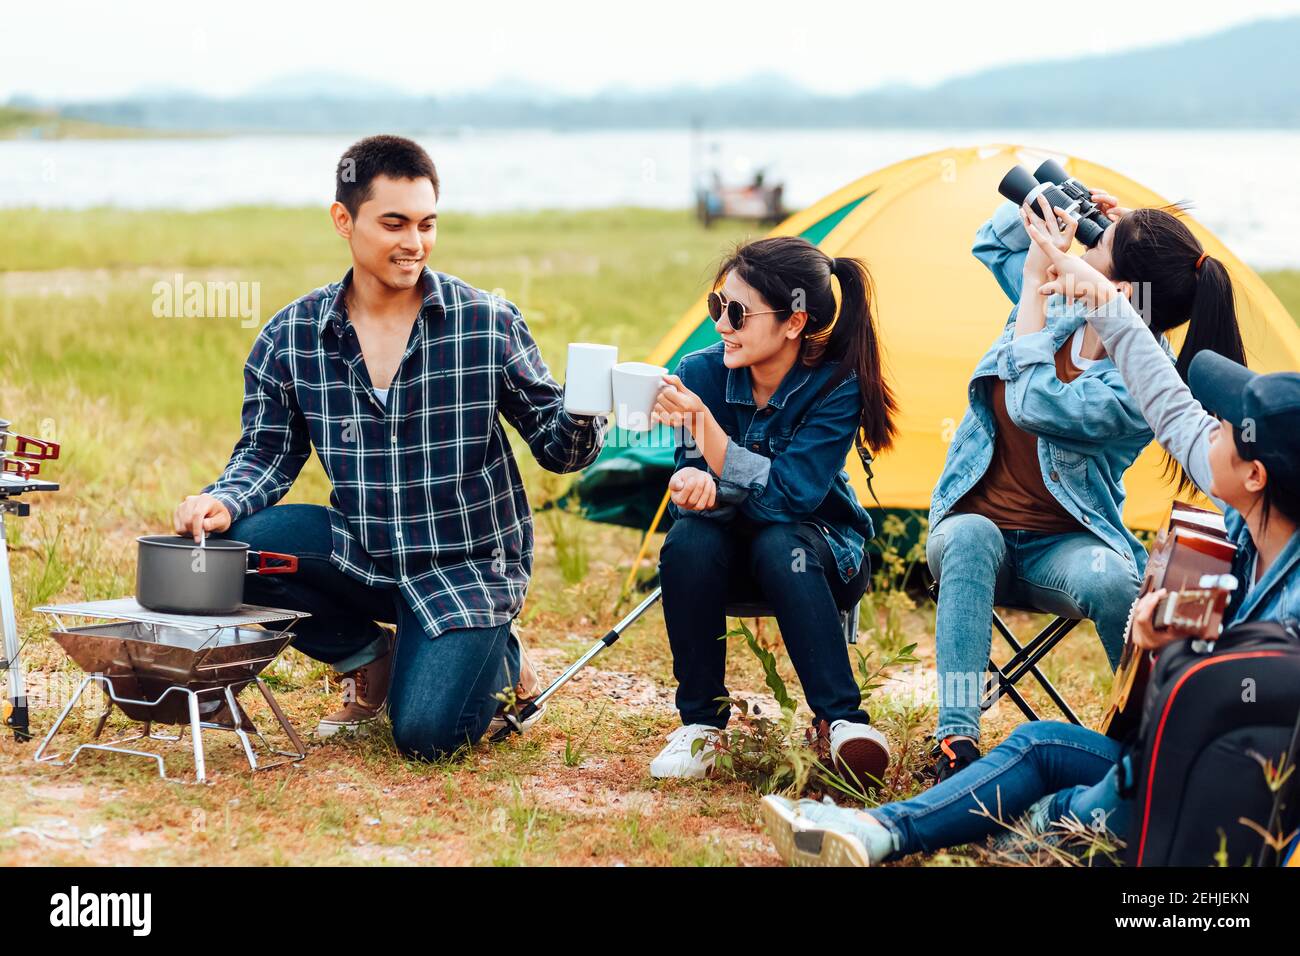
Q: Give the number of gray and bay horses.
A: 0